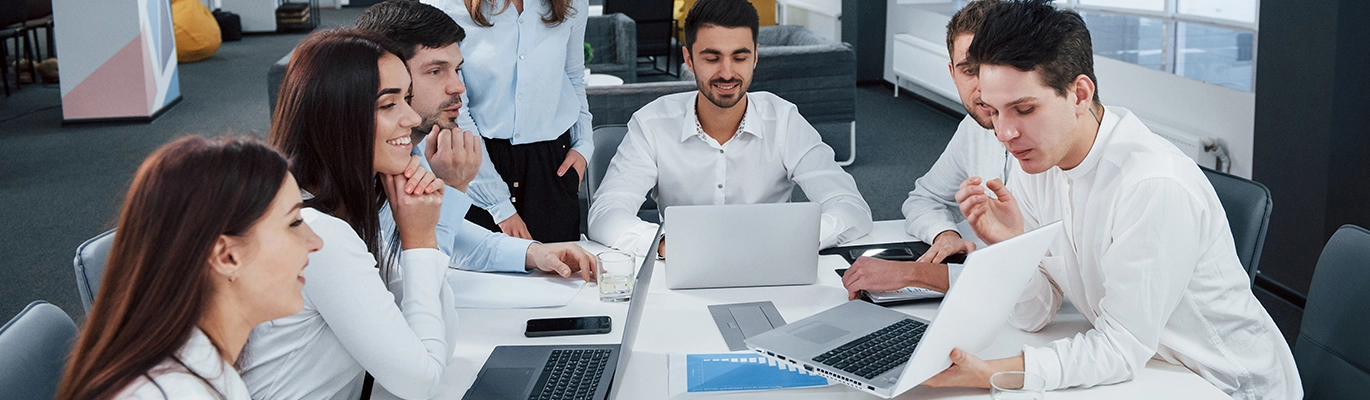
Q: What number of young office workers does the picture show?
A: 7